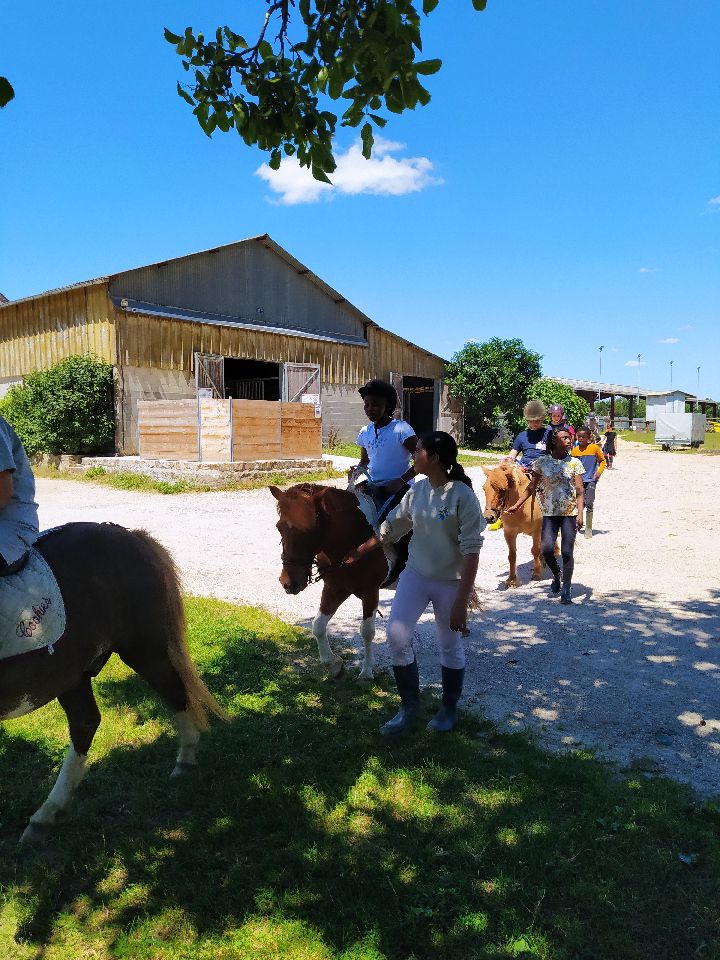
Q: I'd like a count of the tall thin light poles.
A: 4